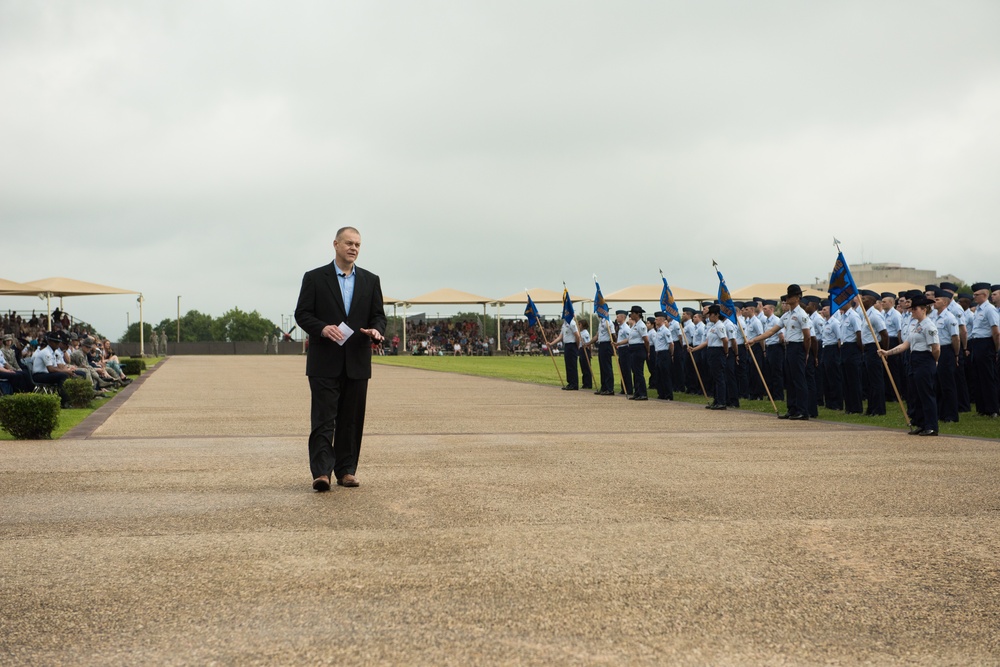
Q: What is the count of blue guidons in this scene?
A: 6